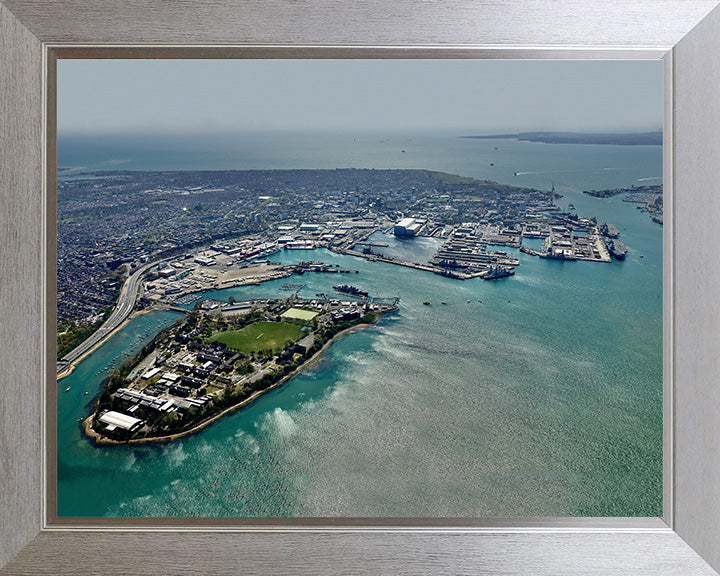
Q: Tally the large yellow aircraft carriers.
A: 0